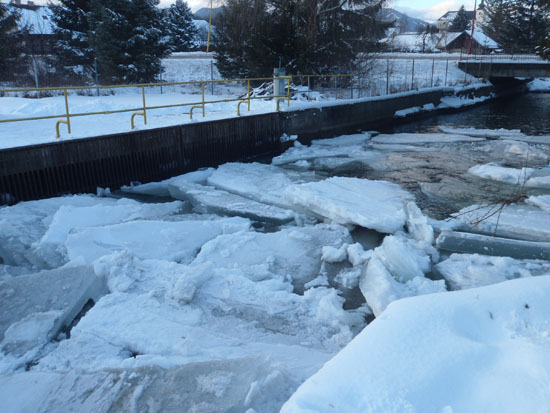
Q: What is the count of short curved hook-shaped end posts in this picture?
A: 5